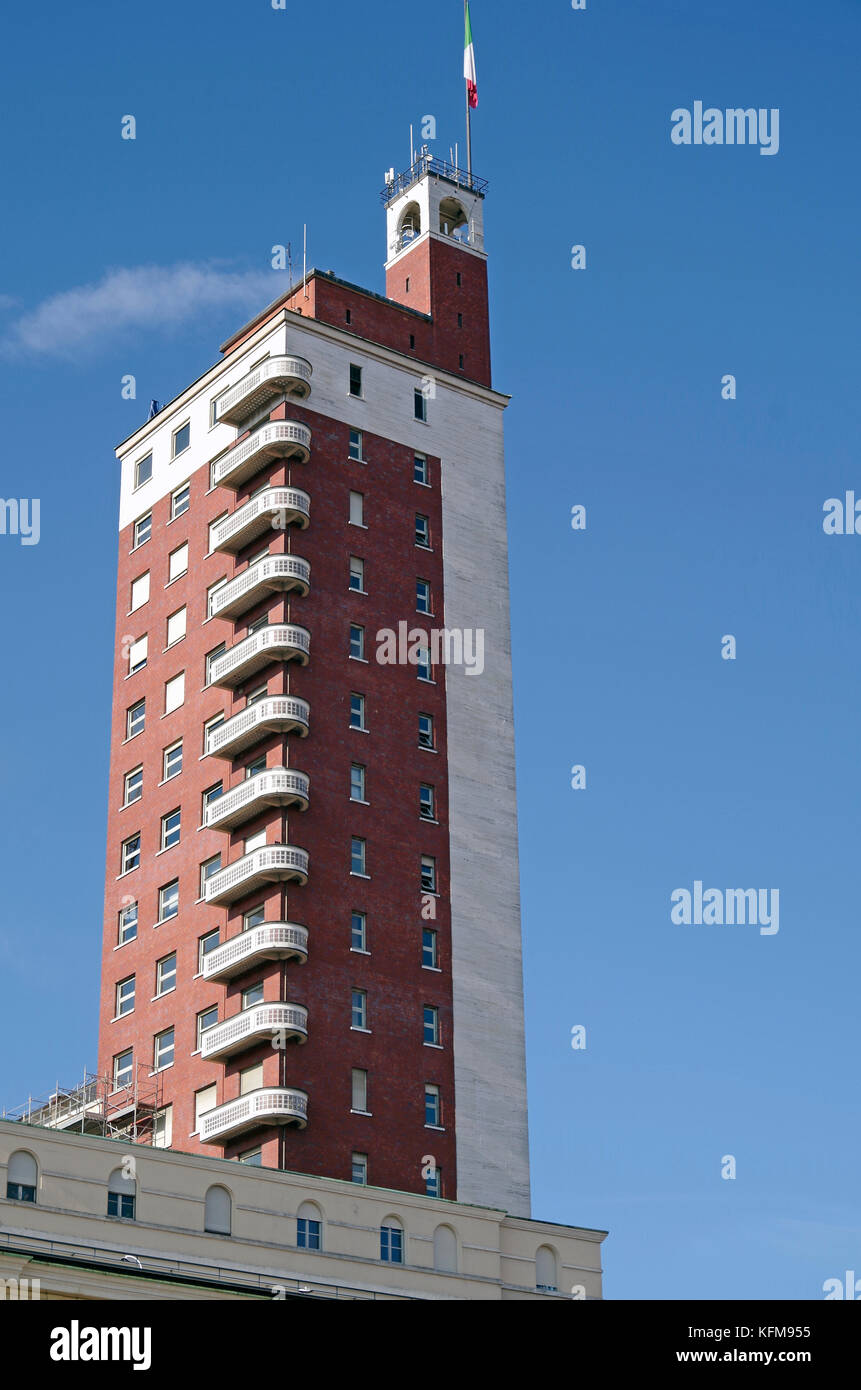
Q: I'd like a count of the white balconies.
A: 11